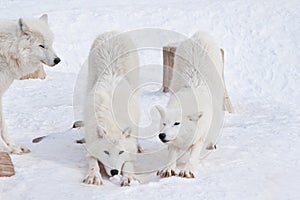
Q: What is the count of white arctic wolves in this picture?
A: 3